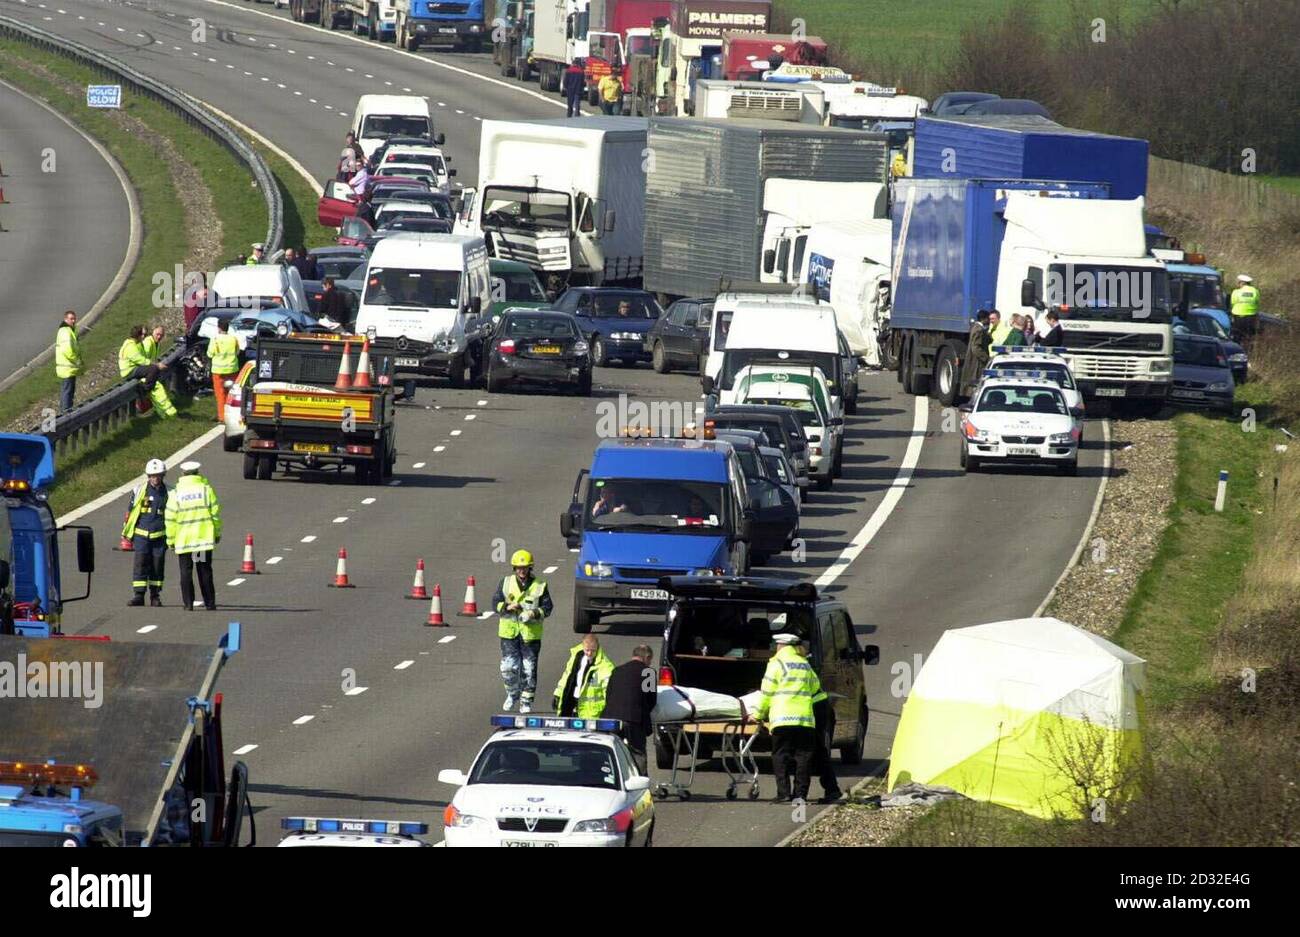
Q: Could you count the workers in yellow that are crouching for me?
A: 2